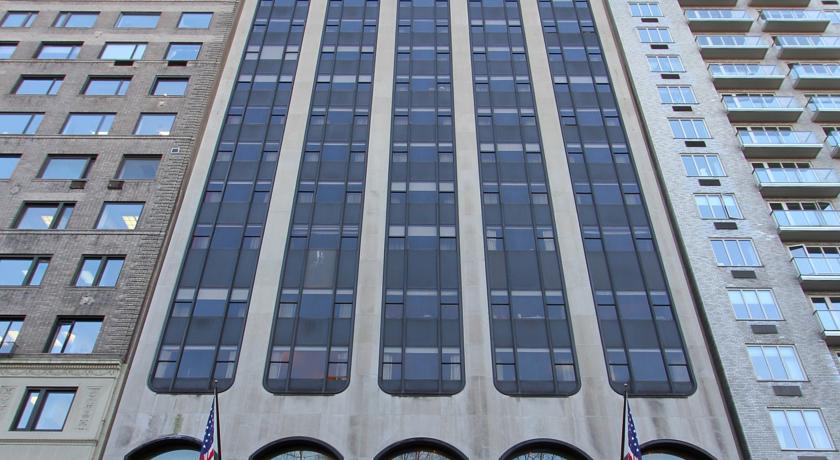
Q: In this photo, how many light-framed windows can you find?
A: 11